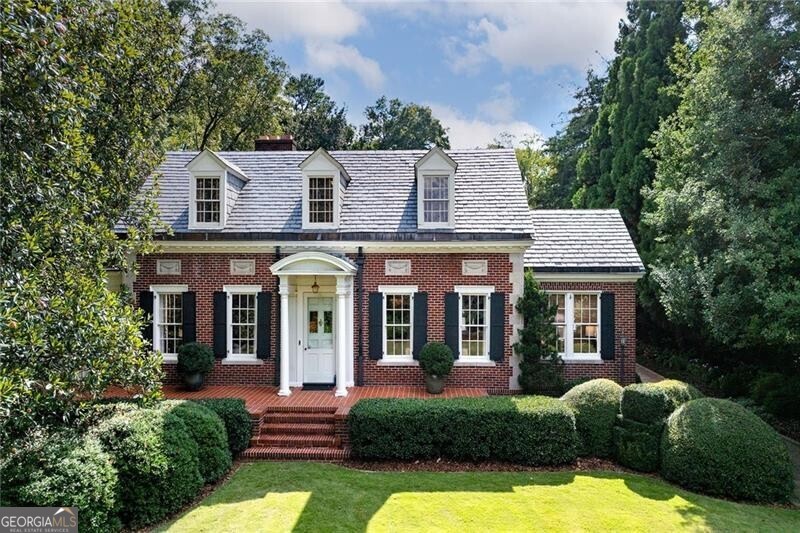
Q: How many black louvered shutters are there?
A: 9